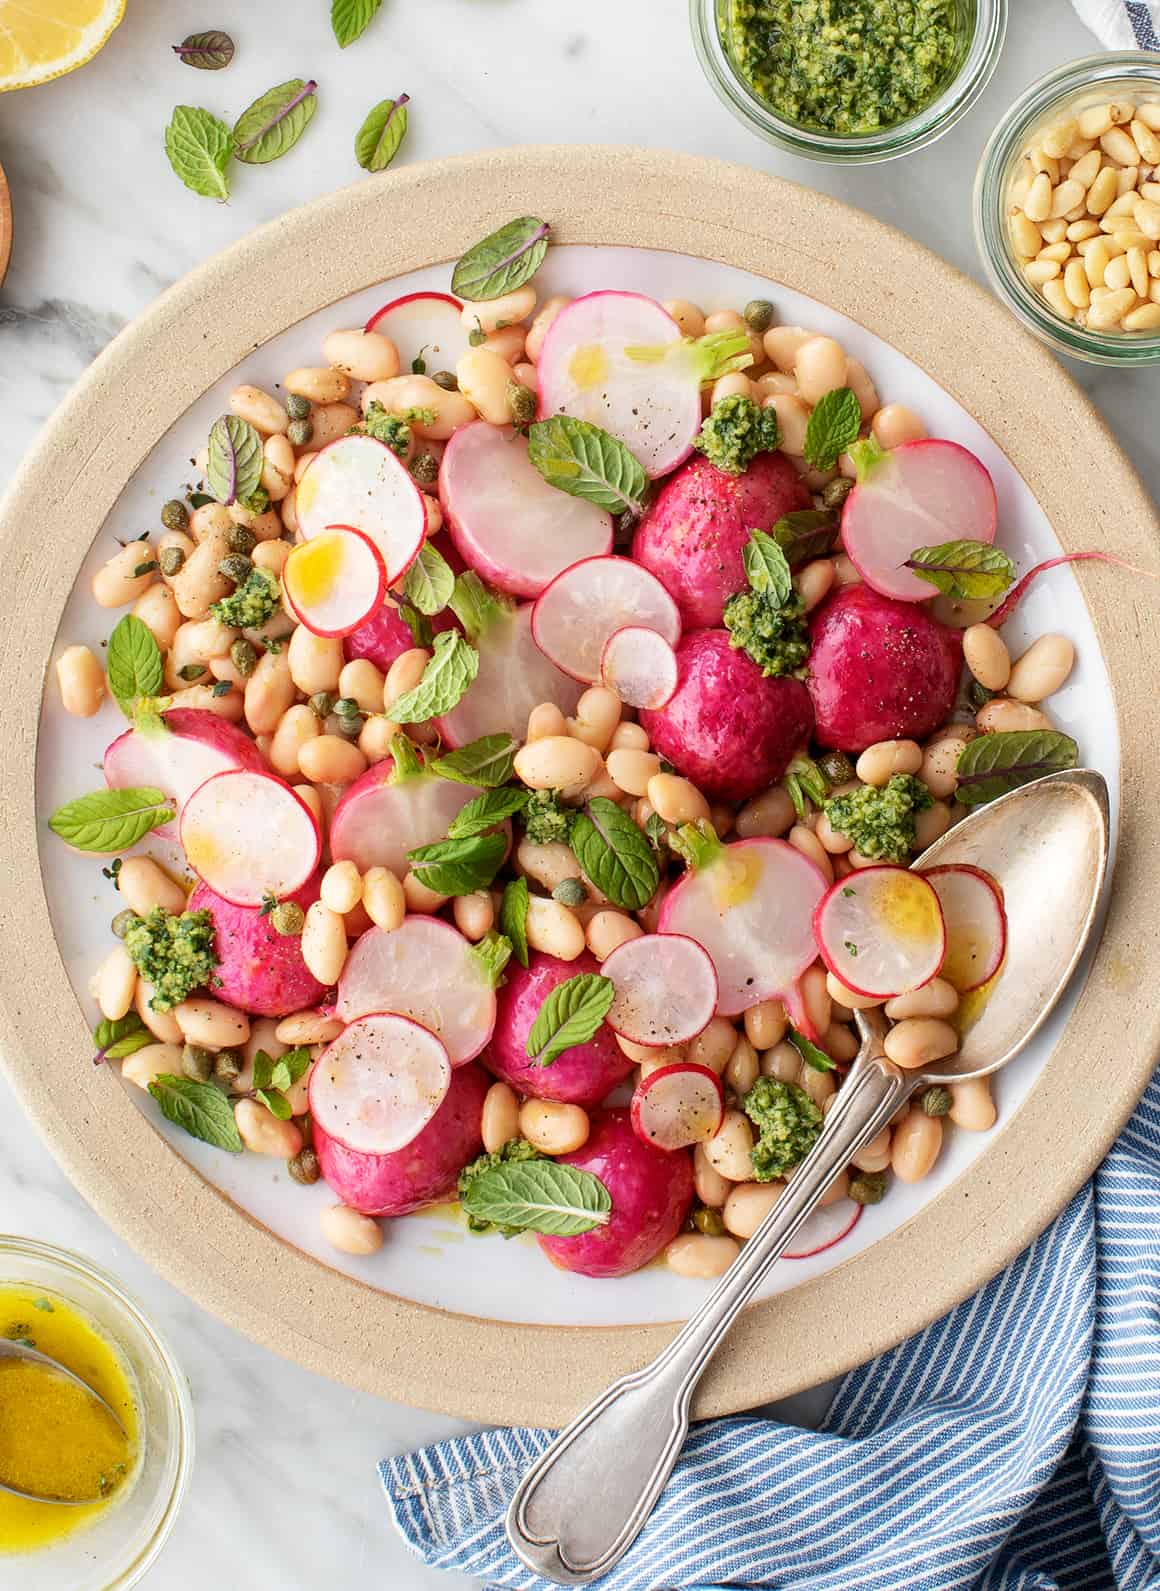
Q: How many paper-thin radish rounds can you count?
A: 12